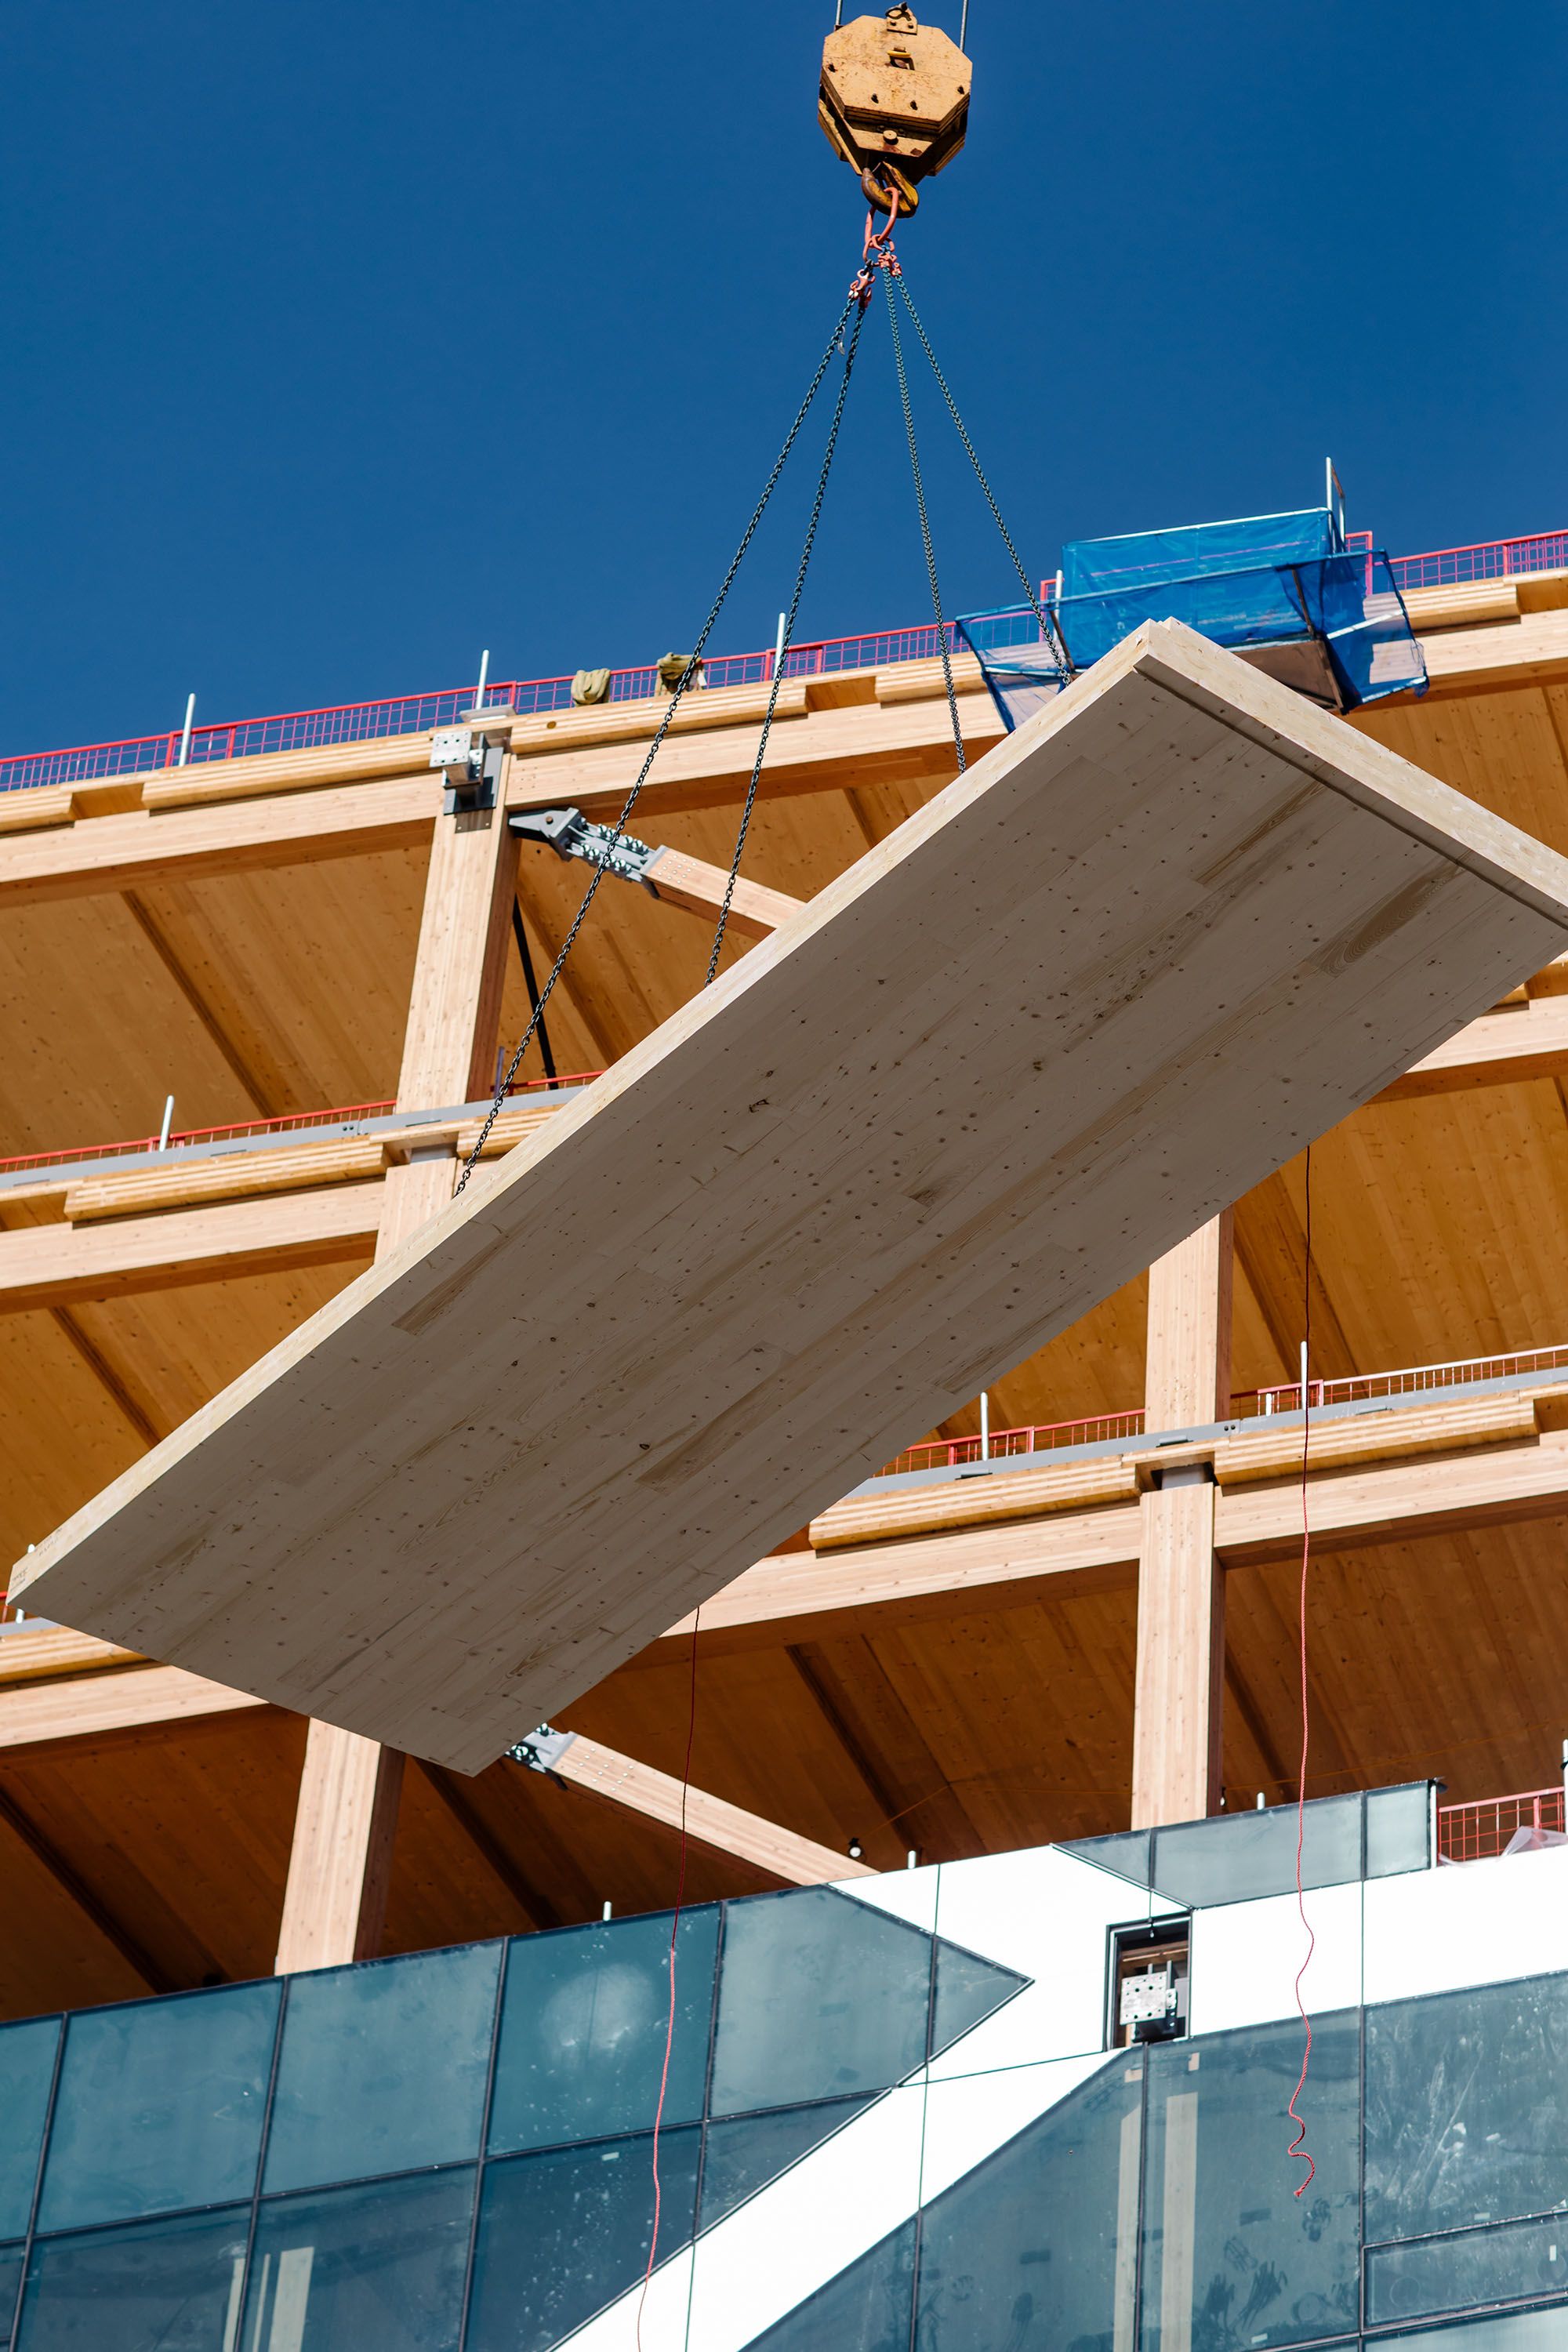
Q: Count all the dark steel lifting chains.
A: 4